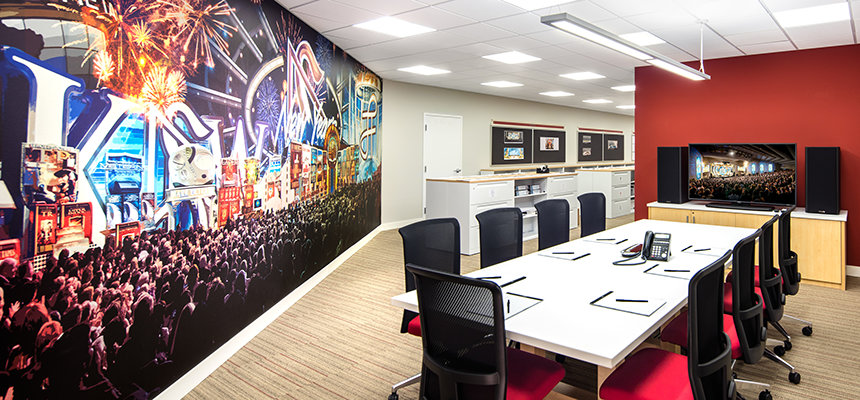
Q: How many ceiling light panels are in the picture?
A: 12